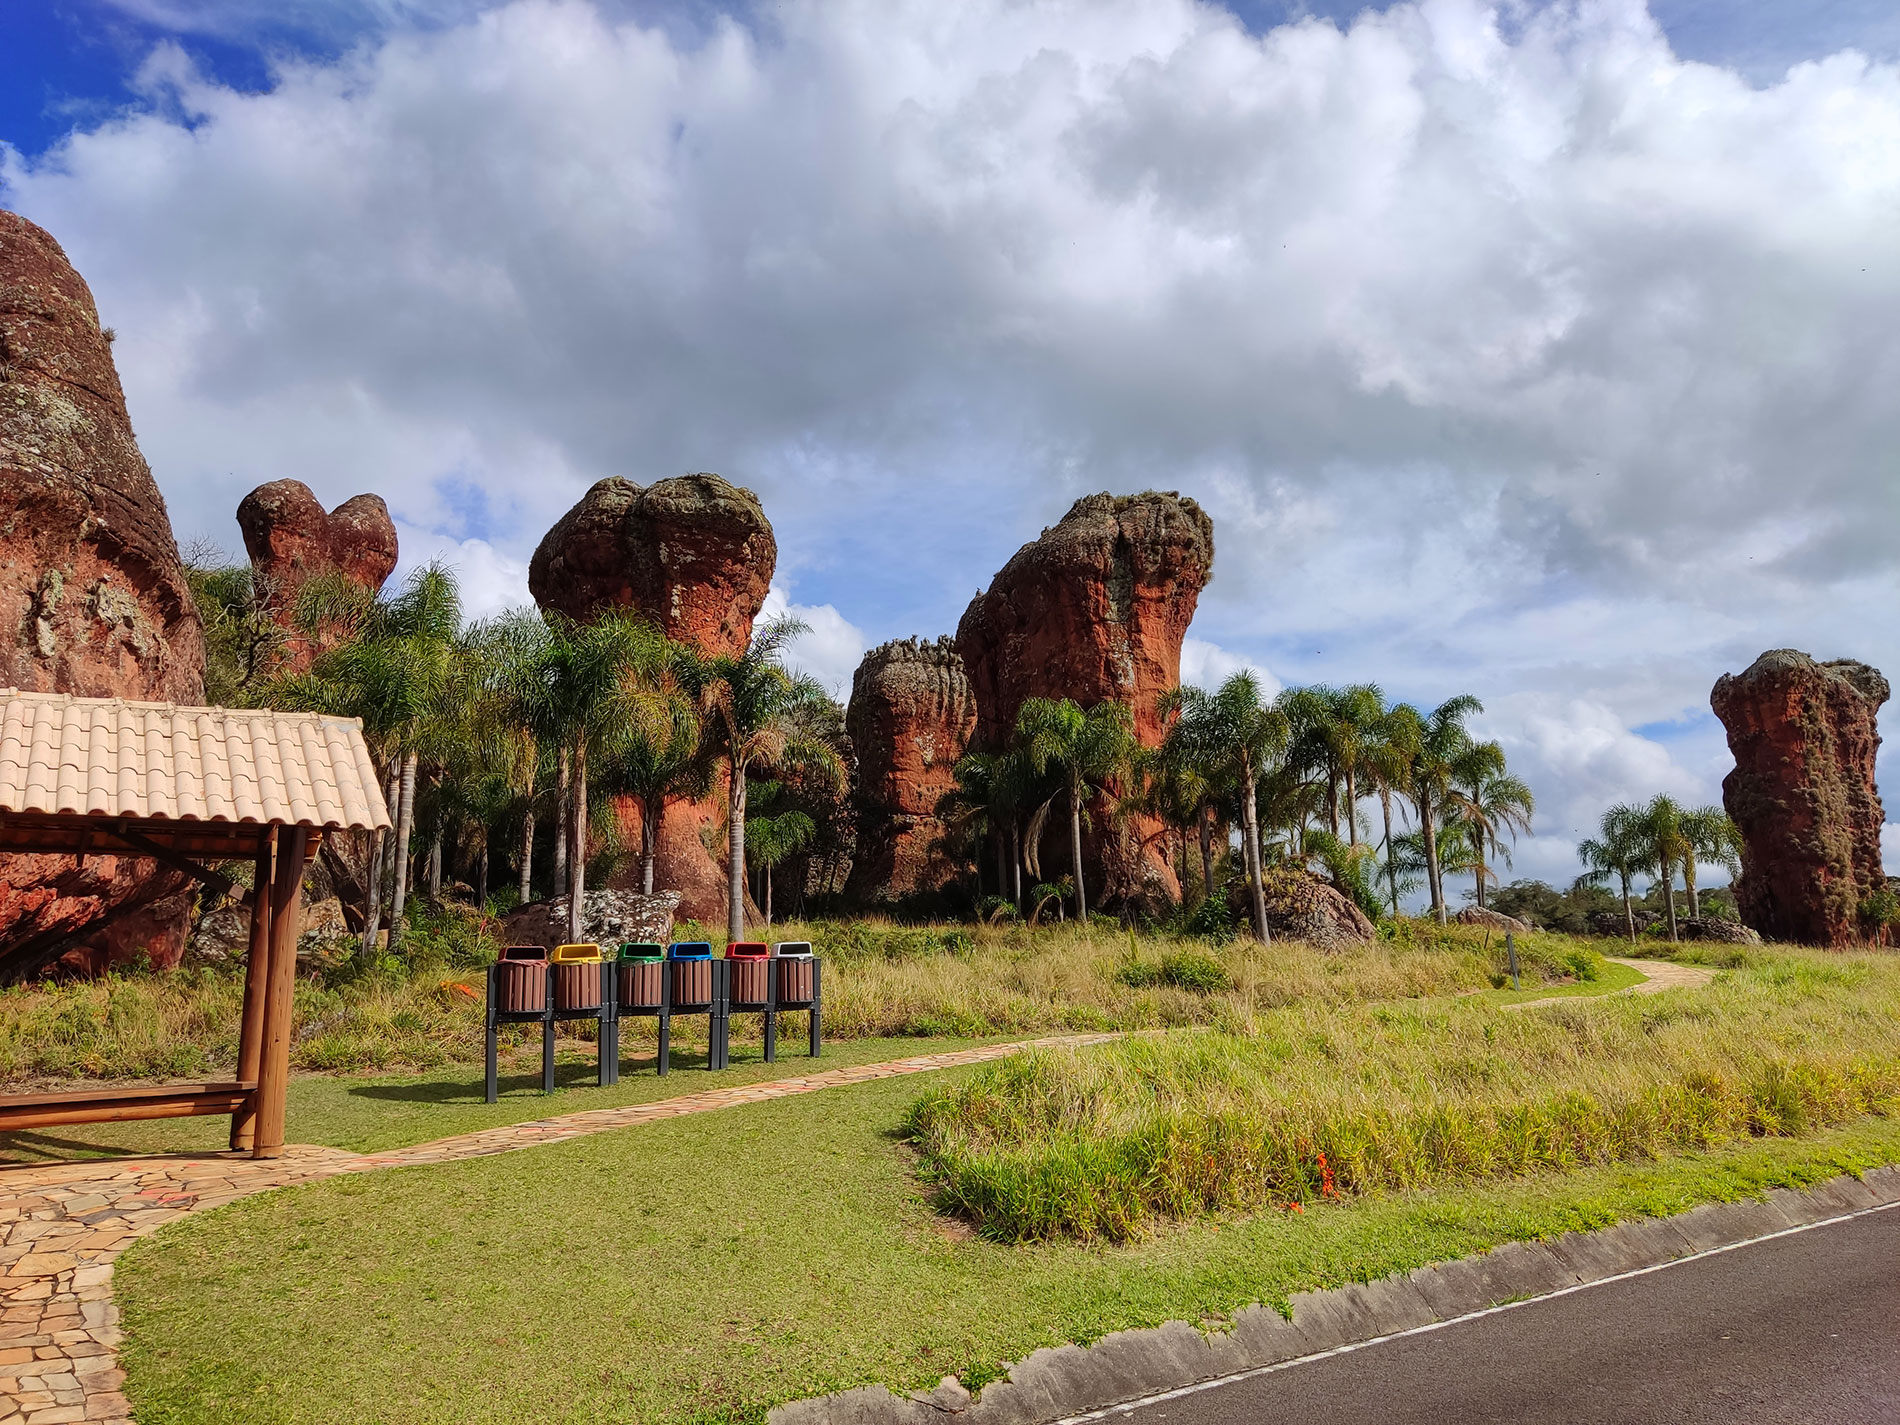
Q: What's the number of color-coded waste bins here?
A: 6